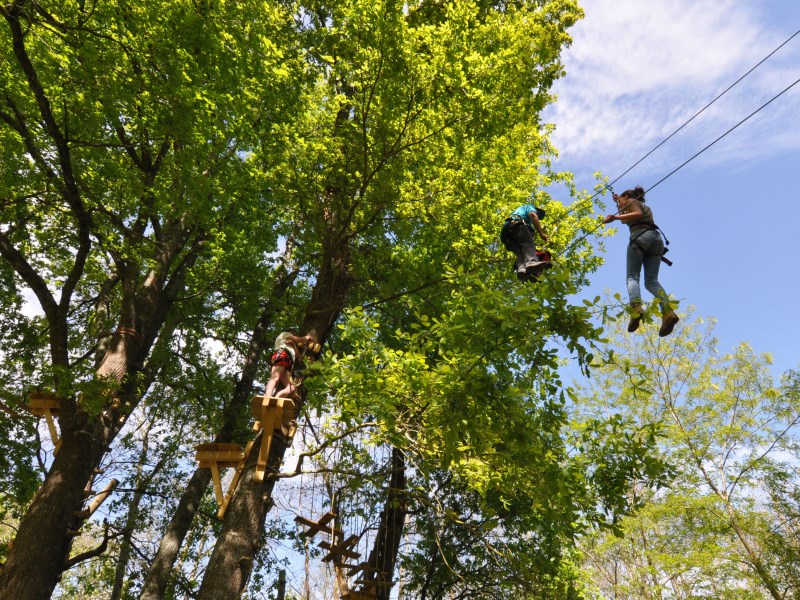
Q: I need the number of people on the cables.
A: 2